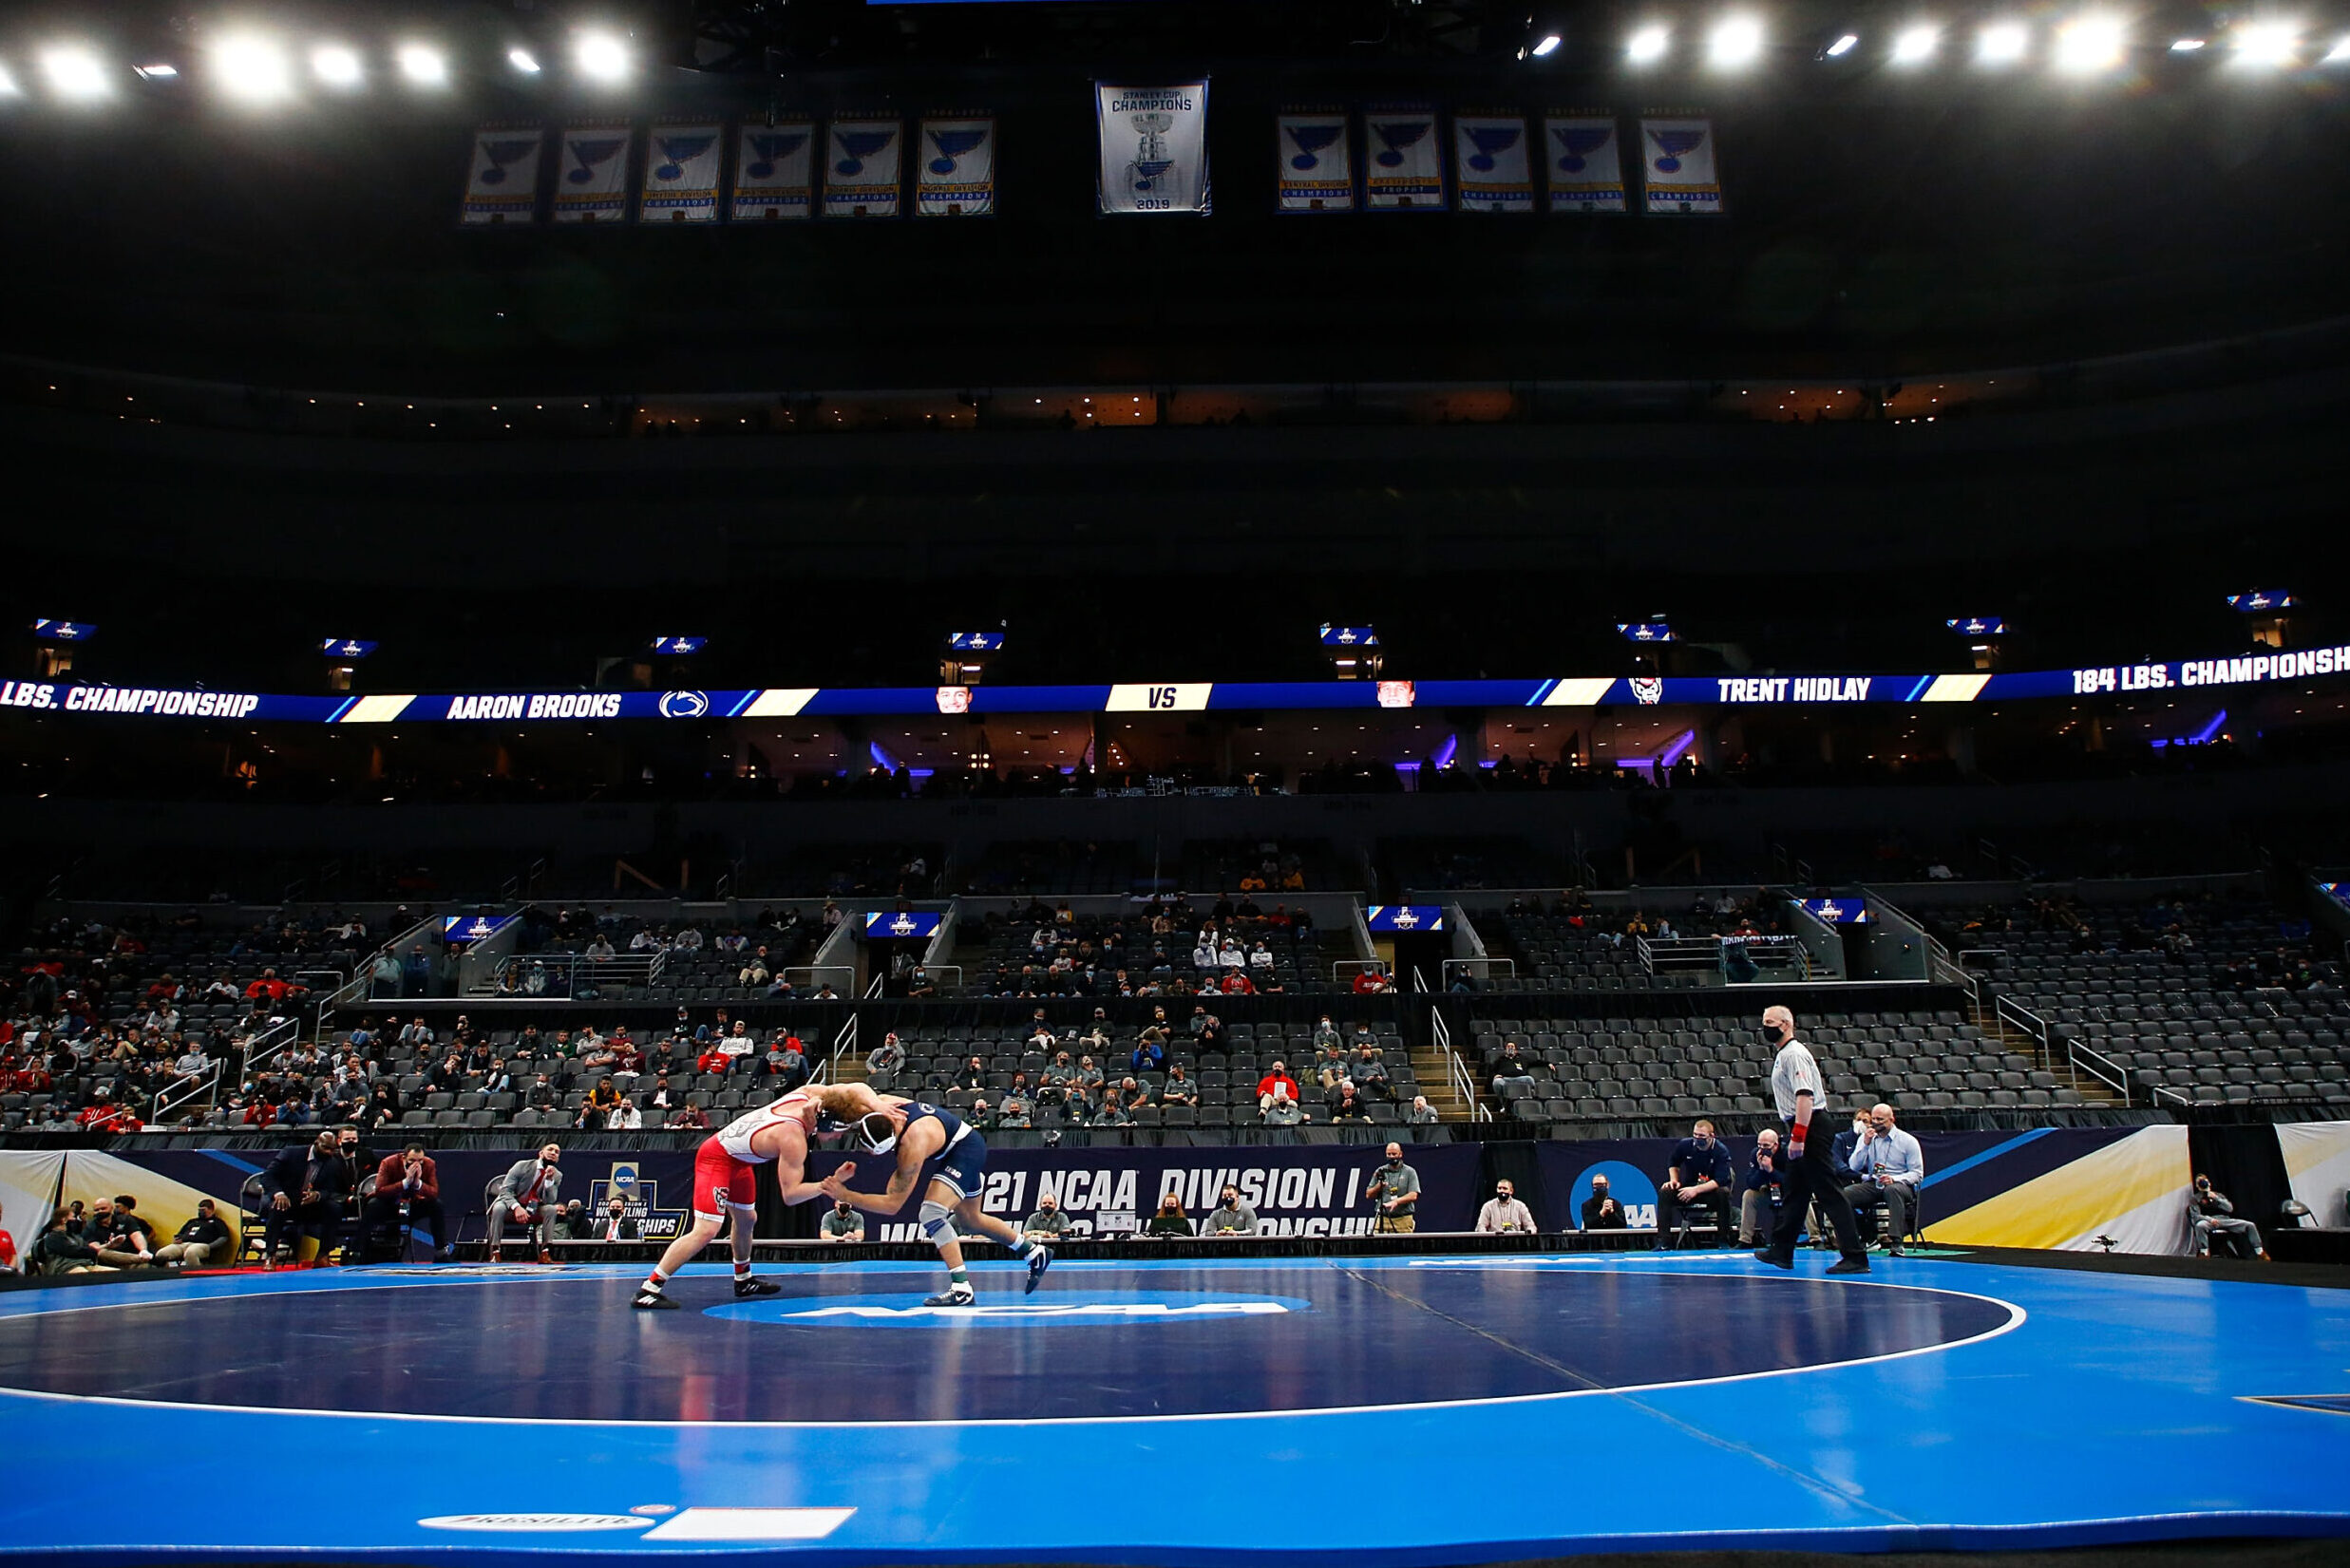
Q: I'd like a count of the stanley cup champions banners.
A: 1